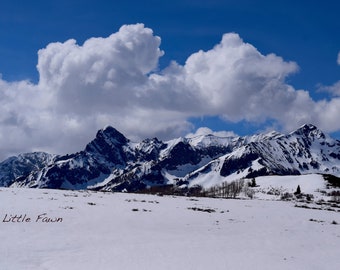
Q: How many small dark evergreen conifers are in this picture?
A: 2